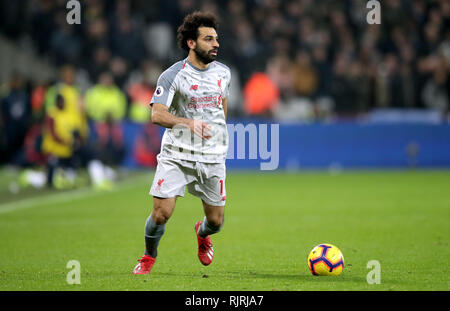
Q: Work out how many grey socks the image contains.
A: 2